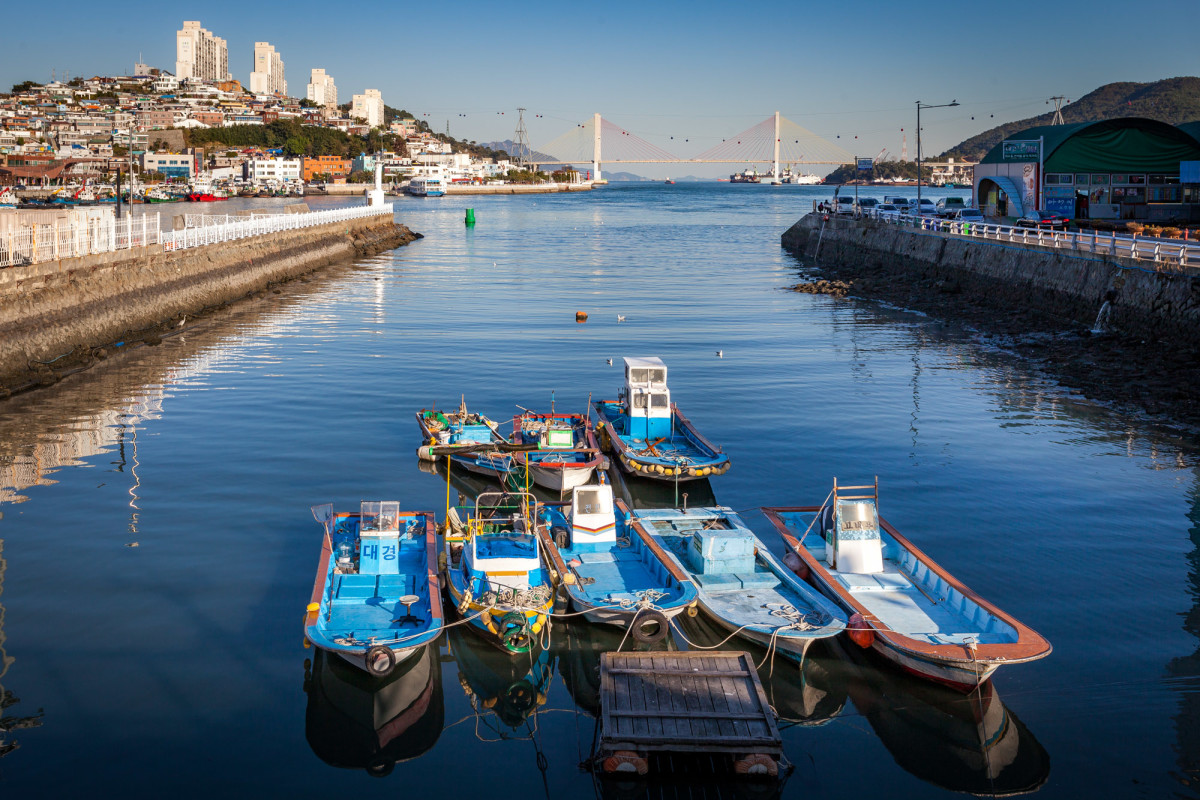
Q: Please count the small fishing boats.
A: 8